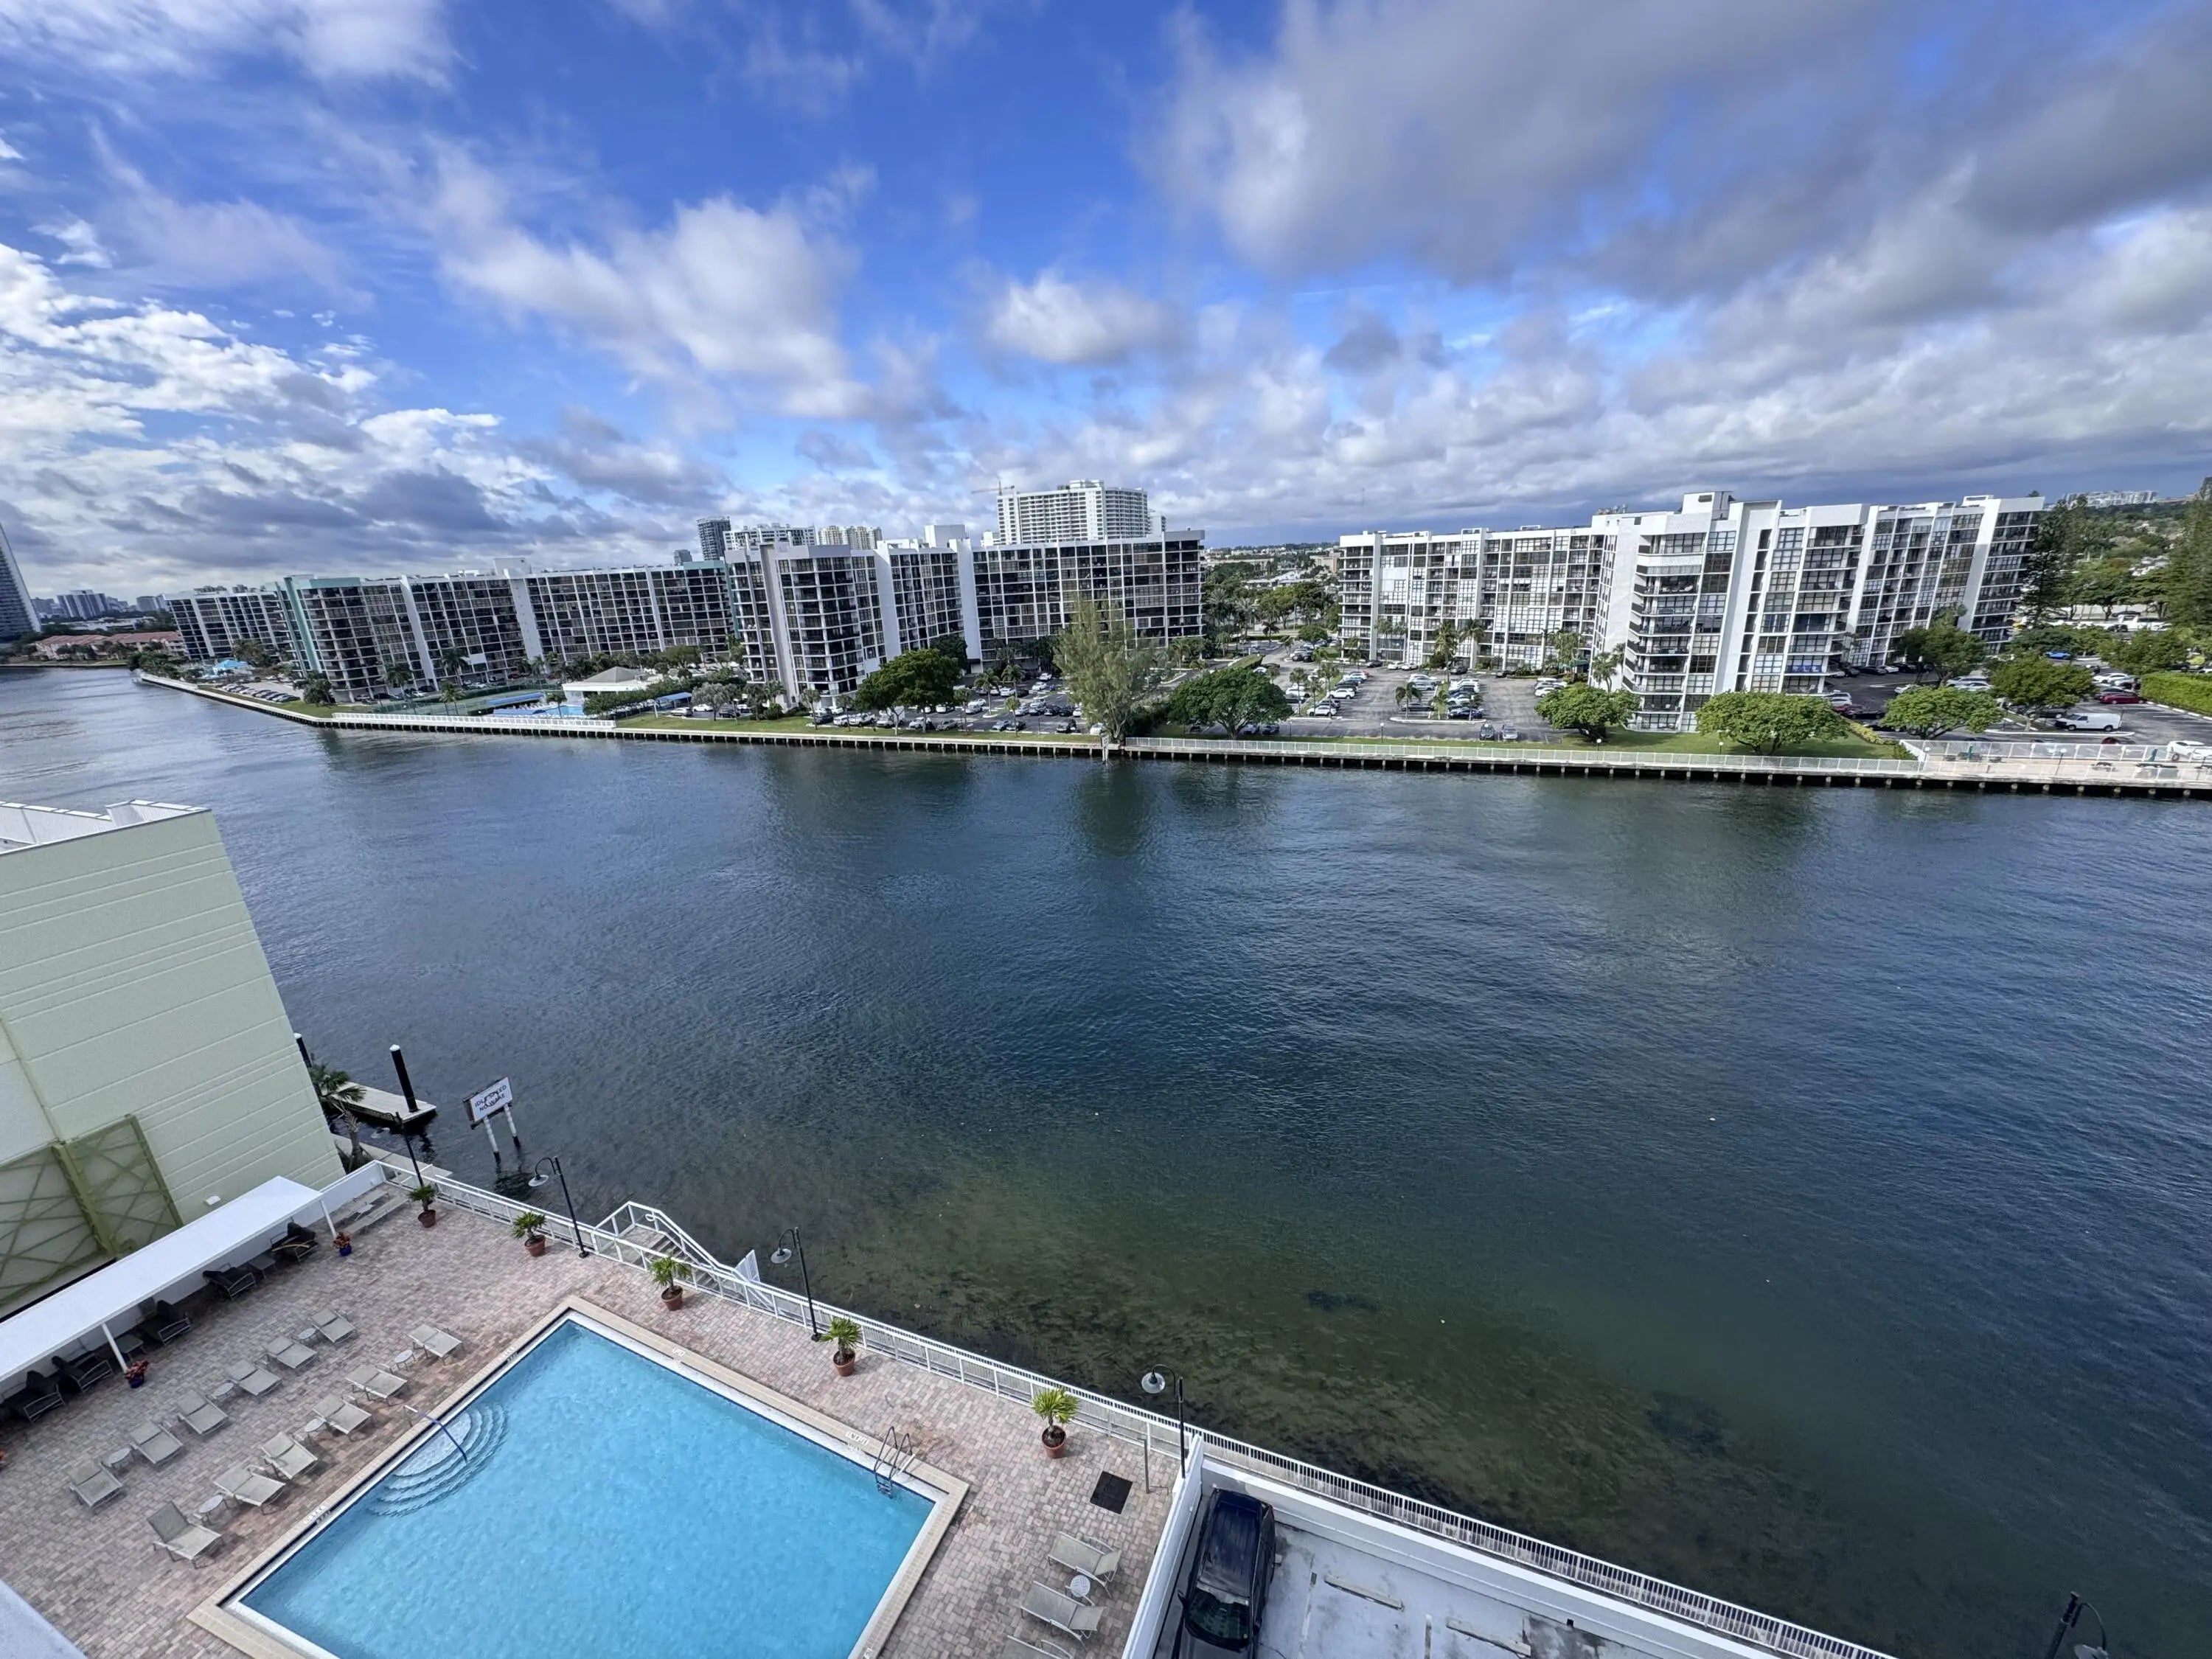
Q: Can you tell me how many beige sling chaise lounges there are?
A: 15